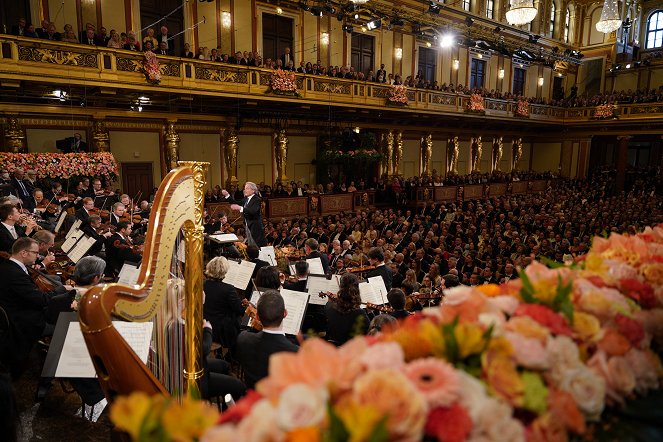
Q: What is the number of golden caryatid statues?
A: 12